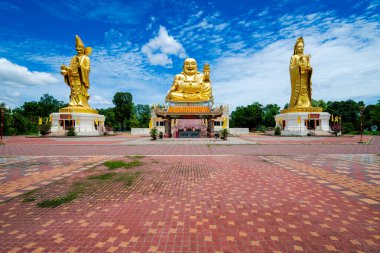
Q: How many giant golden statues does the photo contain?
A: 3